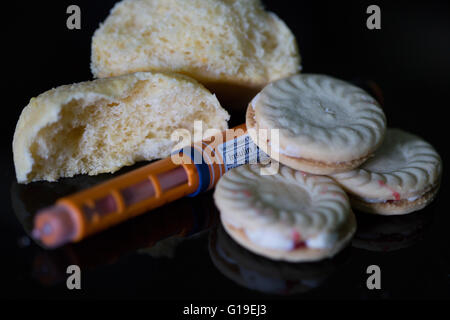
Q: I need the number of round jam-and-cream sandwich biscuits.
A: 3